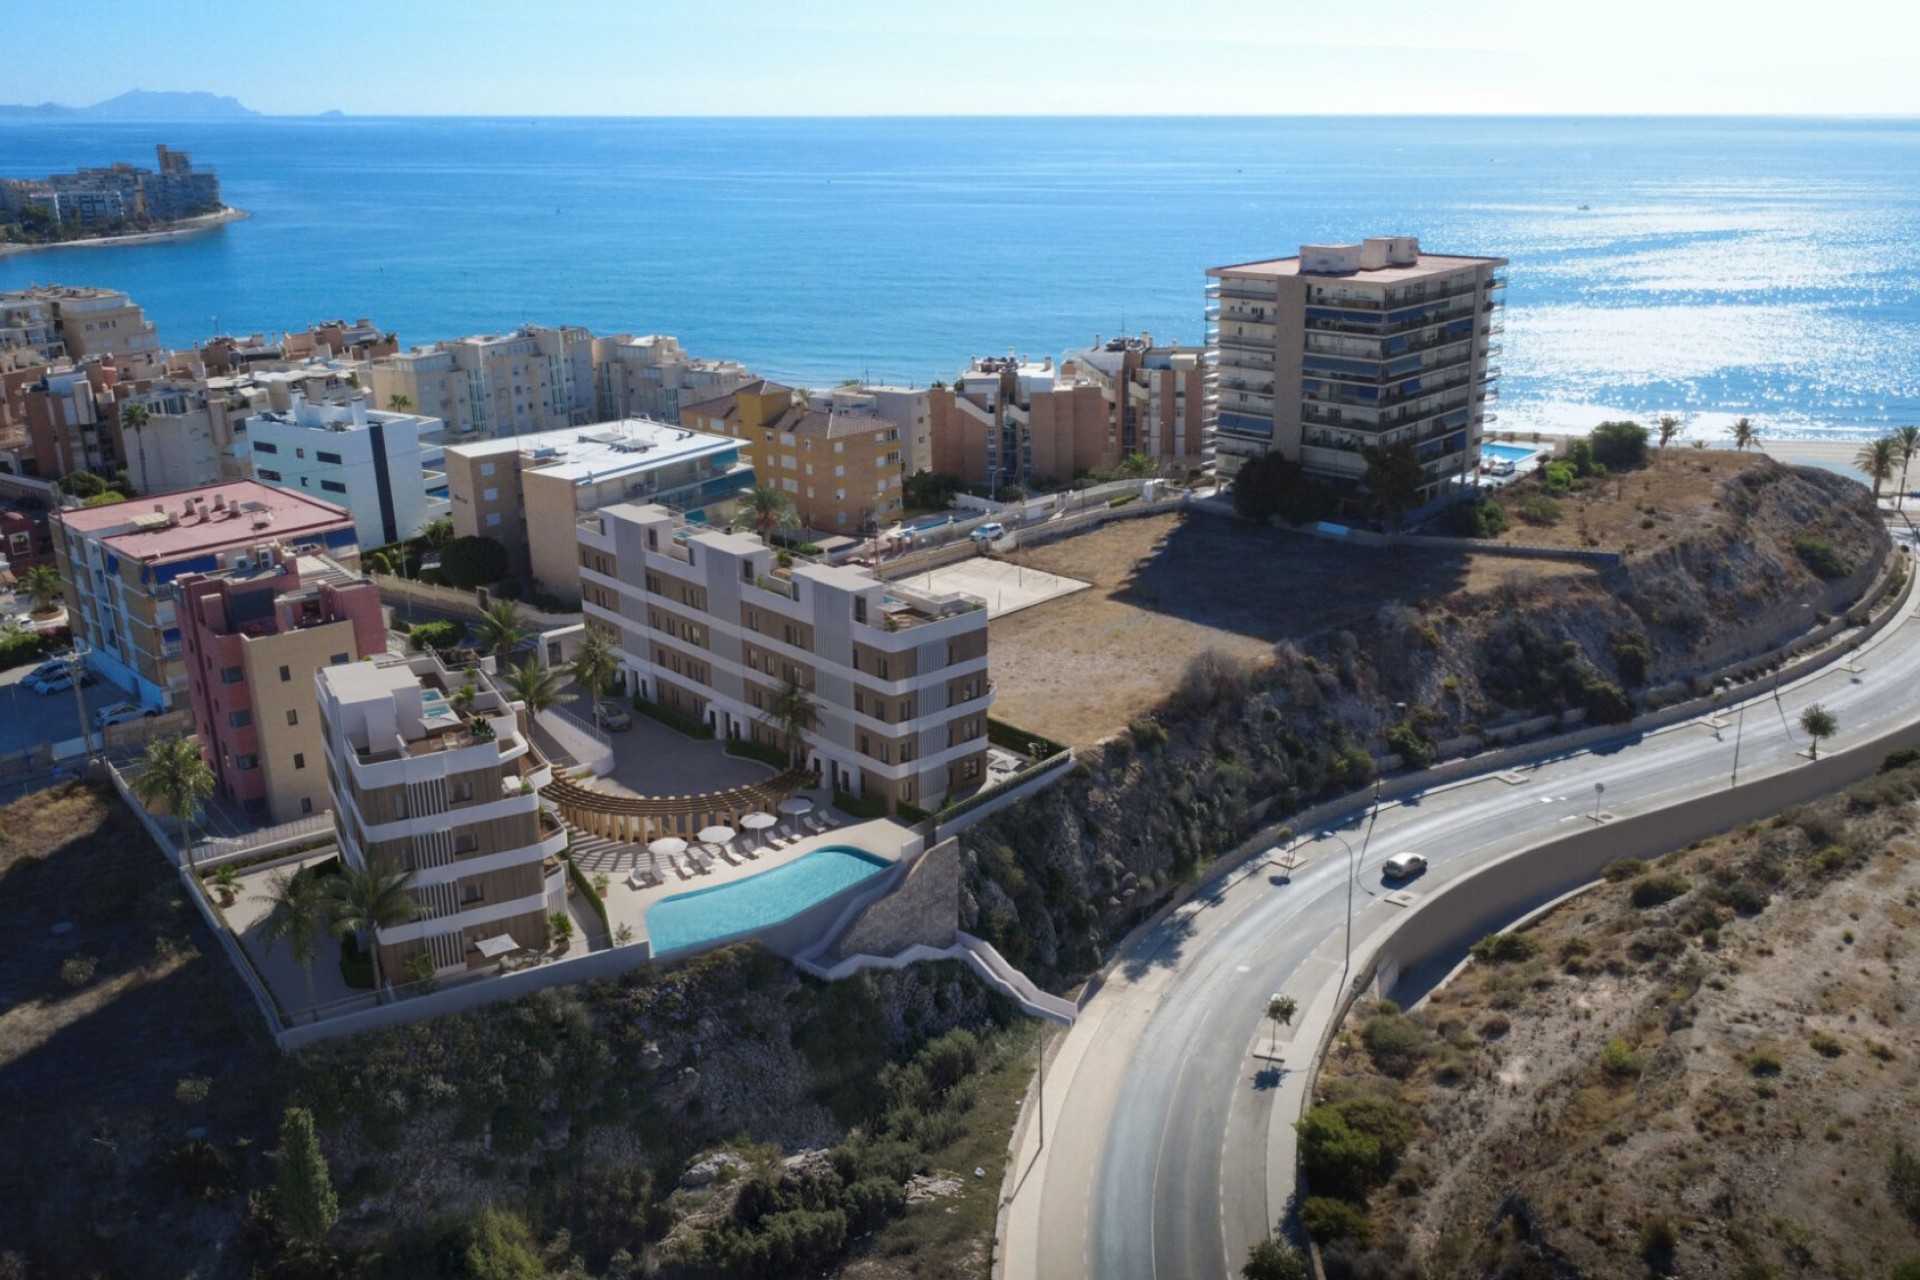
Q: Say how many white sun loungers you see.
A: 10